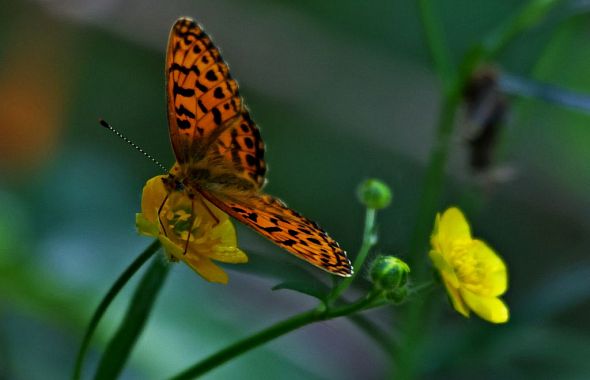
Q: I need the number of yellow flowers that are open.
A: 2